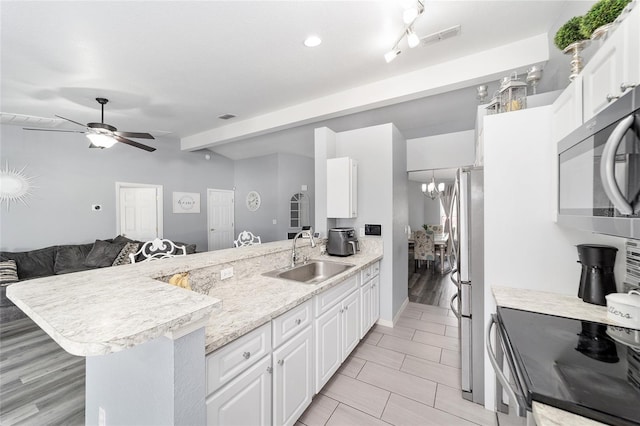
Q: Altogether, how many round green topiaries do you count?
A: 2